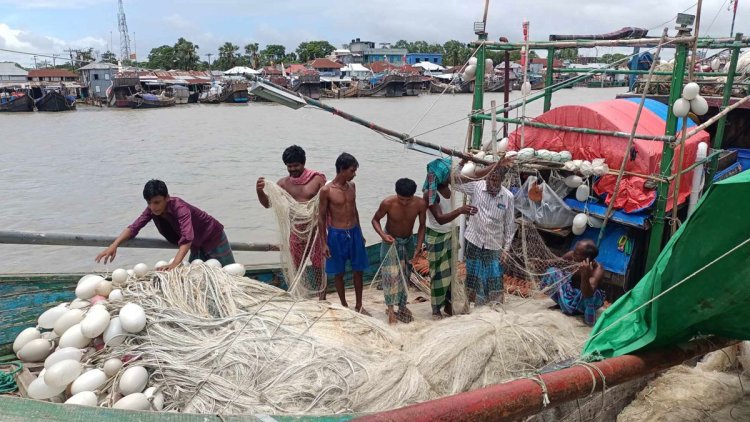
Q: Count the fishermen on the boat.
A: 7